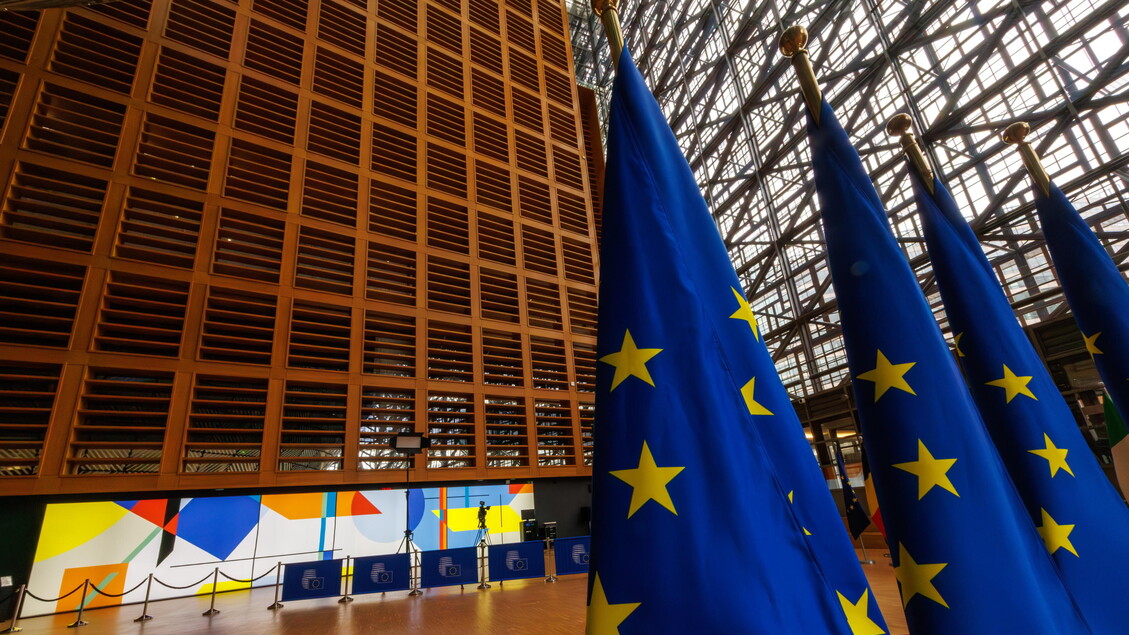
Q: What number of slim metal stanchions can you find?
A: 9